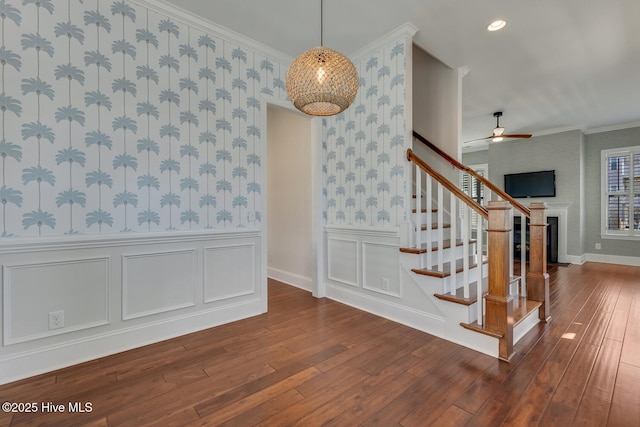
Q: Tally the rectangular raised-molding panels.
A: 5